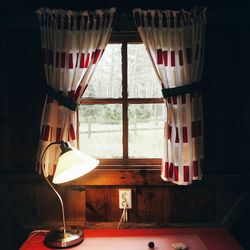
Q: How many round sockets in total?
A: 2